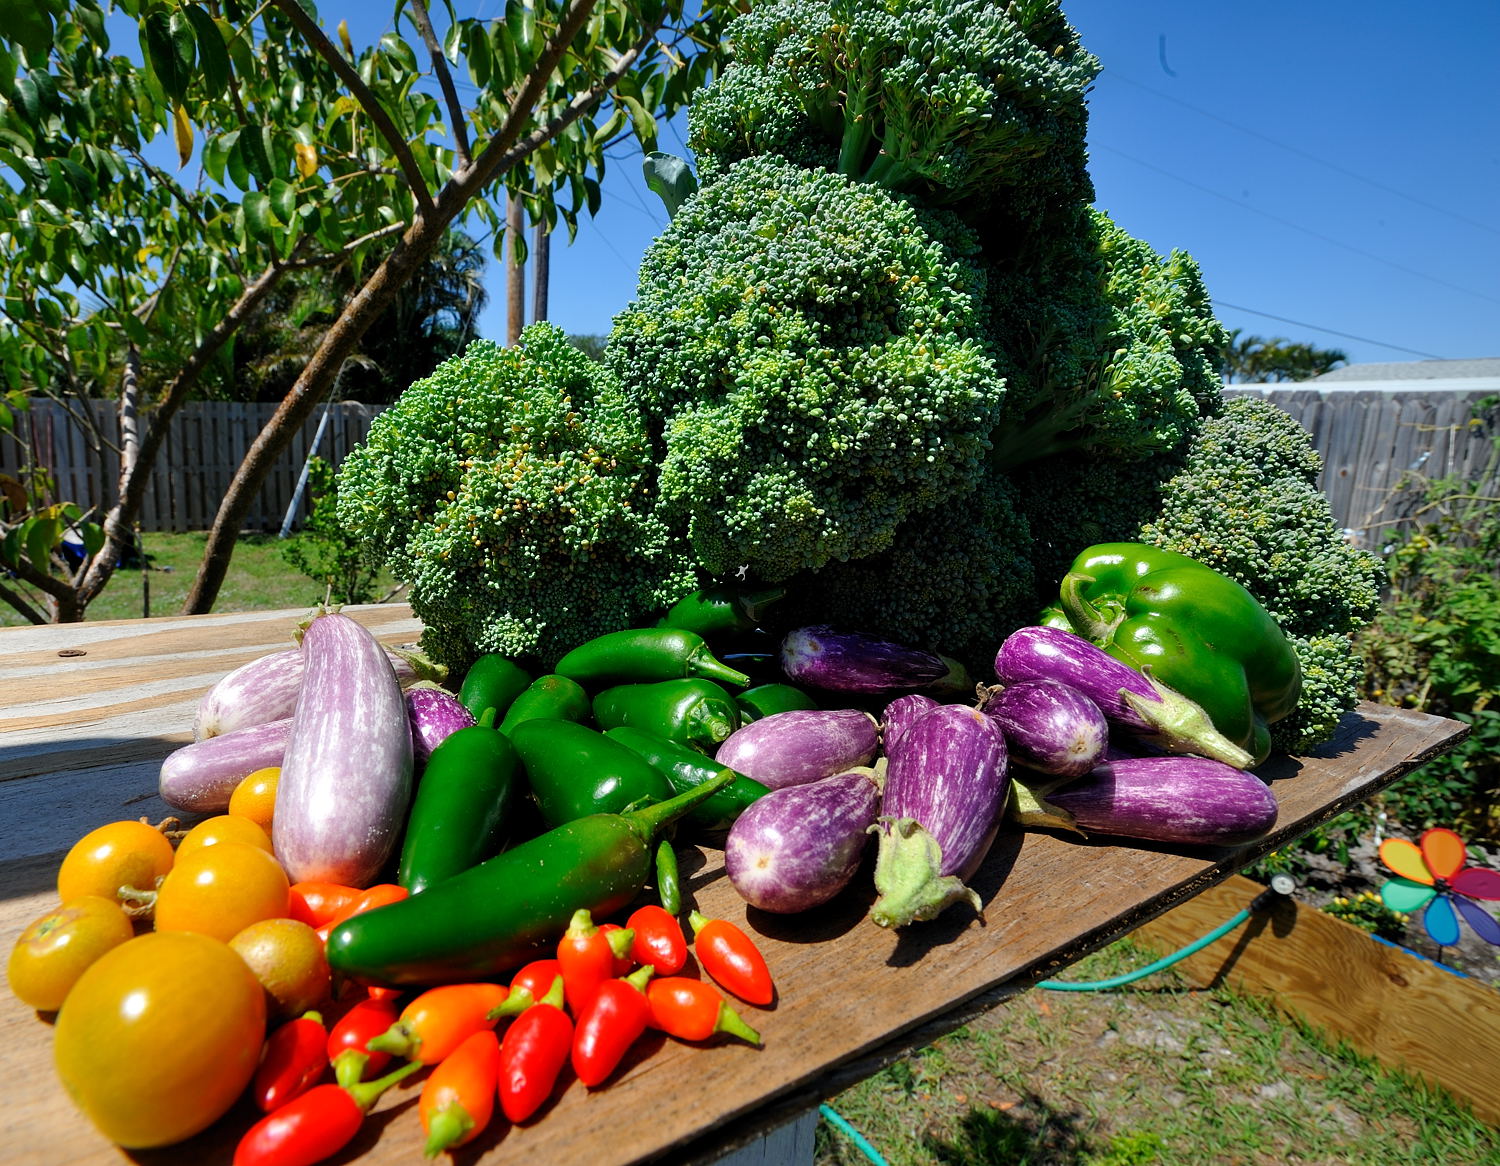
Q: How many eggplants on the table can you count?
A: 12